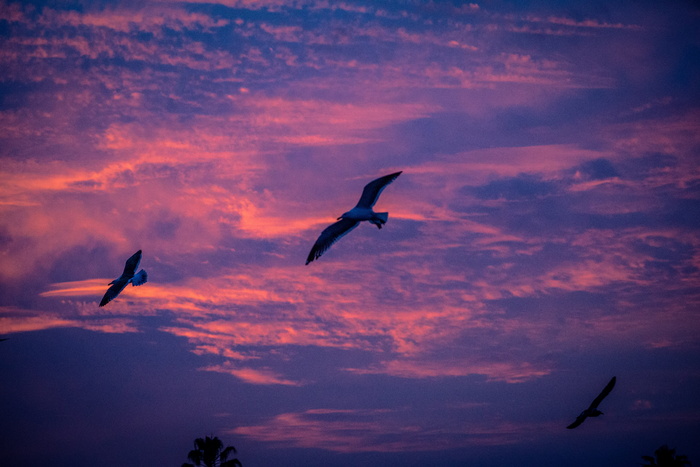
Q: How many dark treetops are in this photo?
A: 2